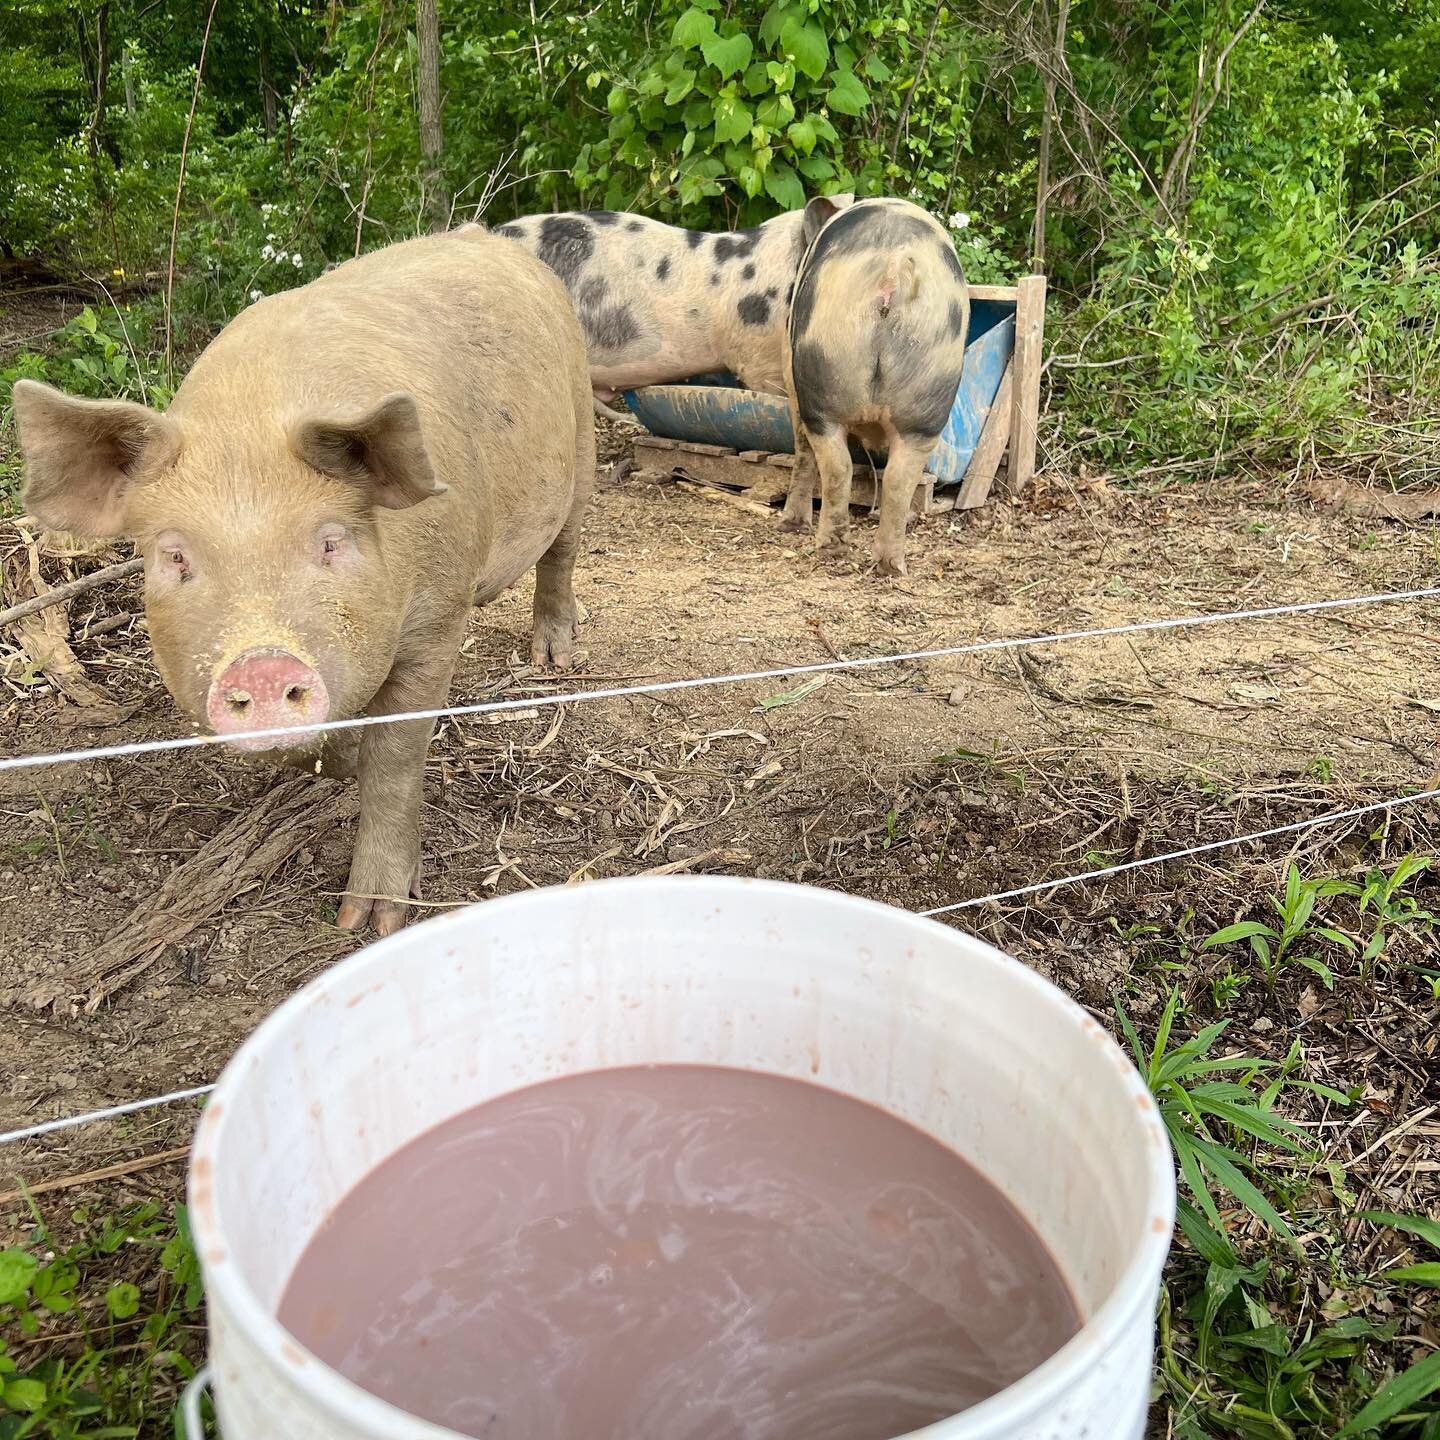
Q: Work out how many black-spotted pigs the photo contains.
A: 2